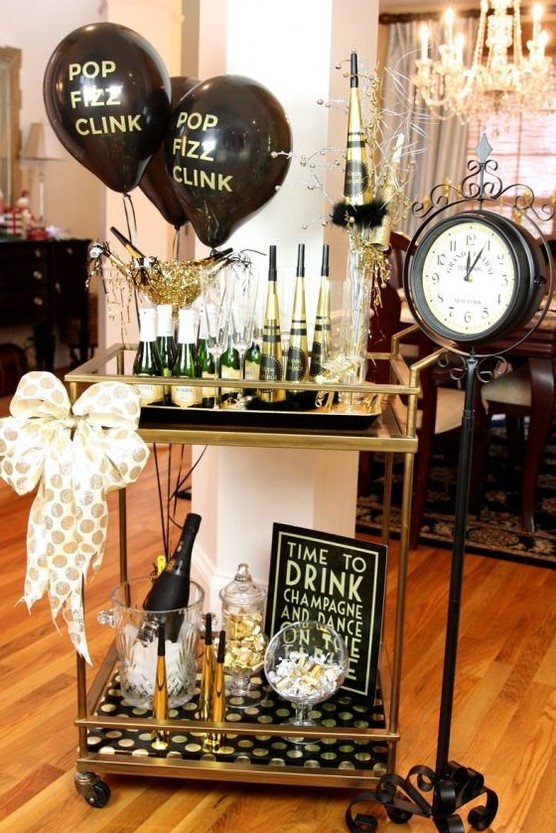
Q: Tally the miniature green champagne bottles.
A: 6